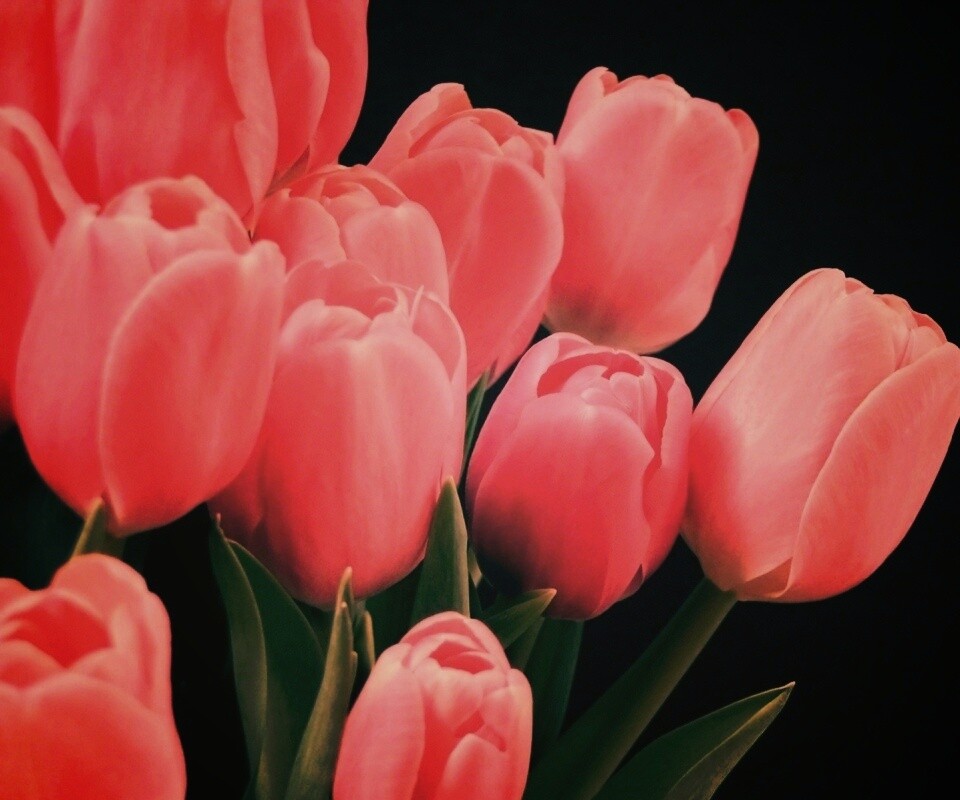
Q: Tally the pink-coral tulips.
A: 11